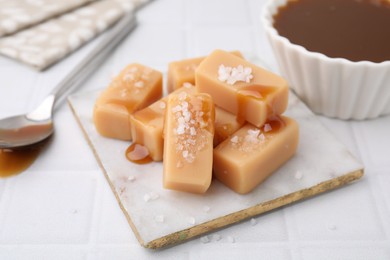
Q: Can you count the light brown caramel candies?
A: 7